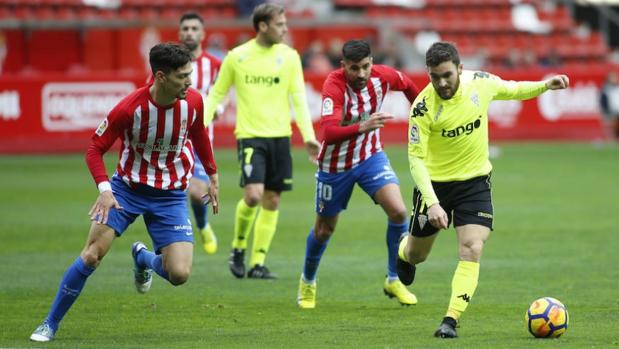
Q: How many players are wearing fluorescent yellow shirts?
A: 2